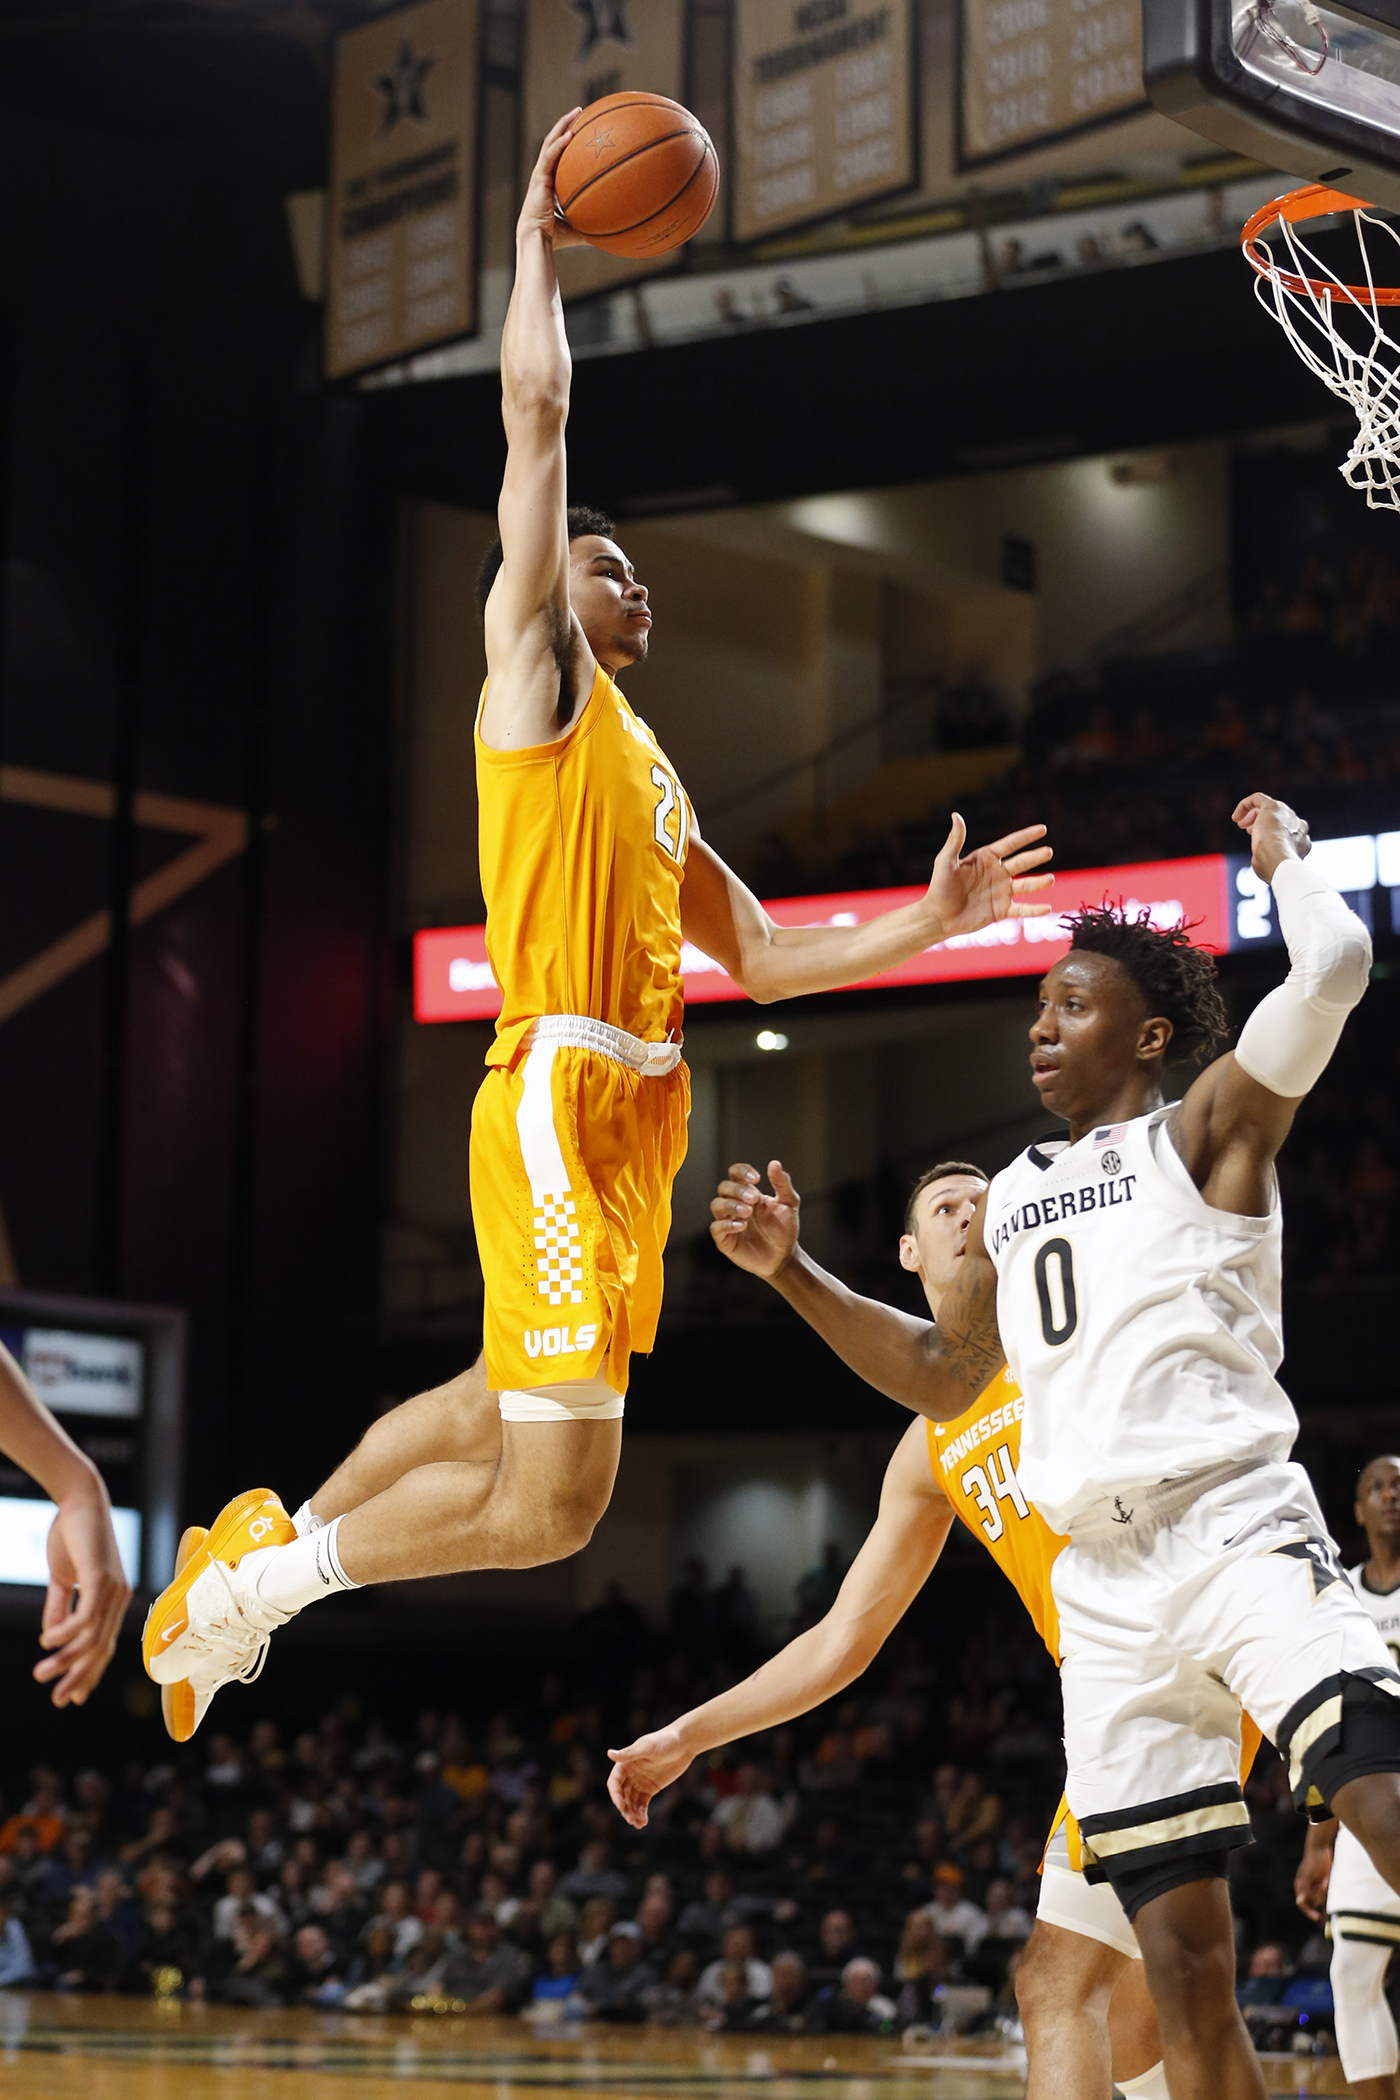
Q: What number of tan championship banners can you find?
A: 4